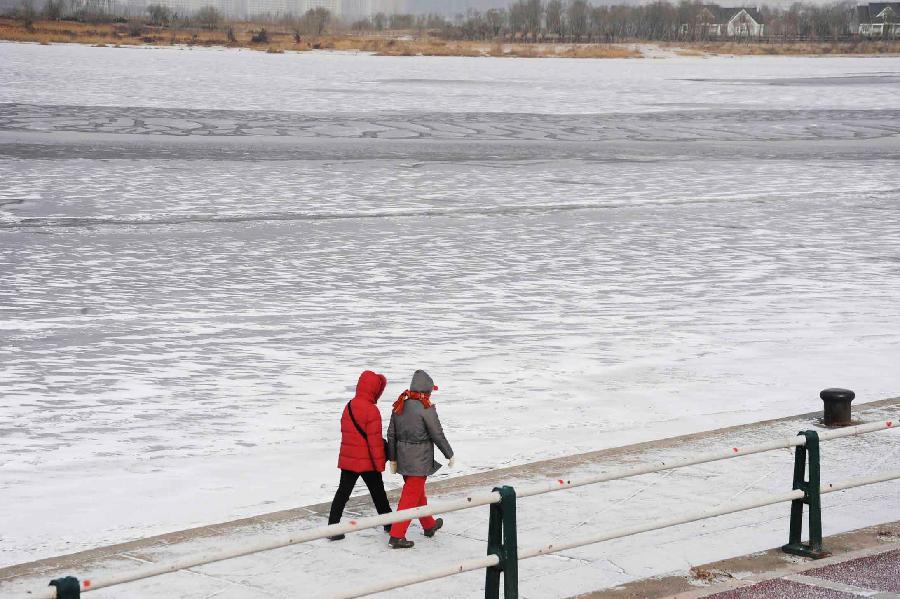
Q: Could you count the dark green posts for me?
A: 3